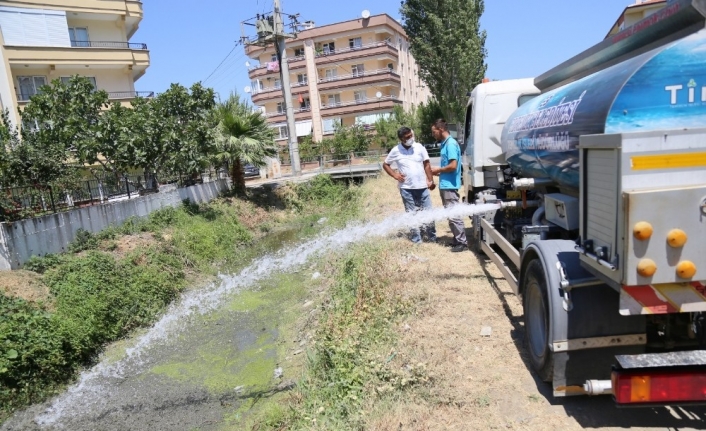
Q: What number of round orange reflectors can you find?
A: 4